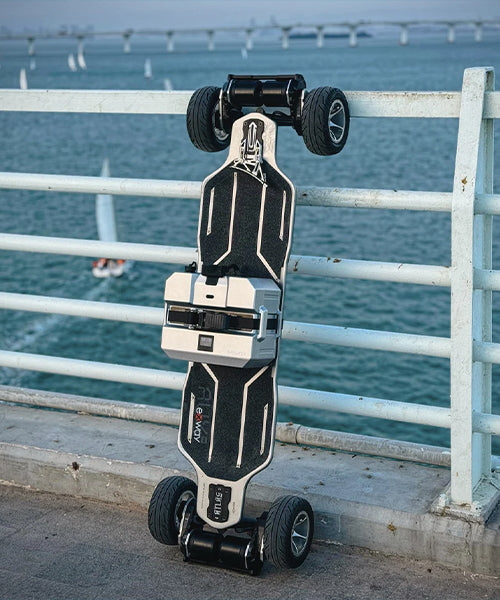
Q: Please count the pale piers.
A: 12